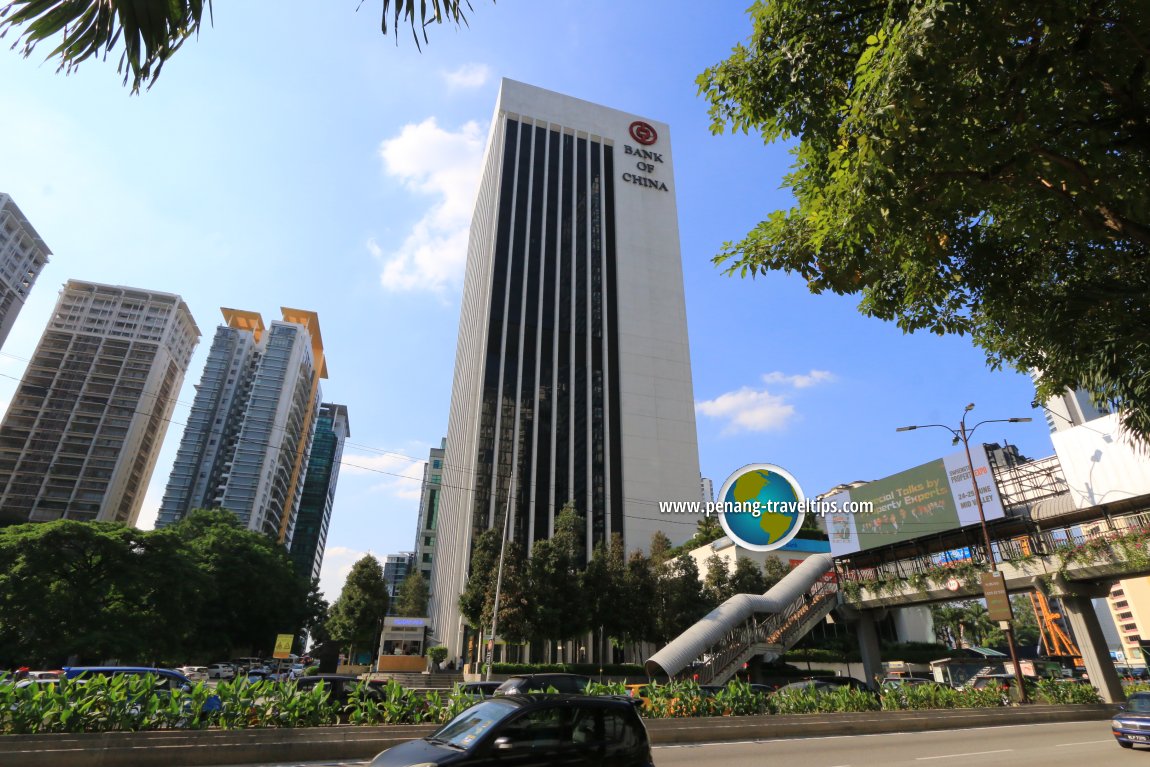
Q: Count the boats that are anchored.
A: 0